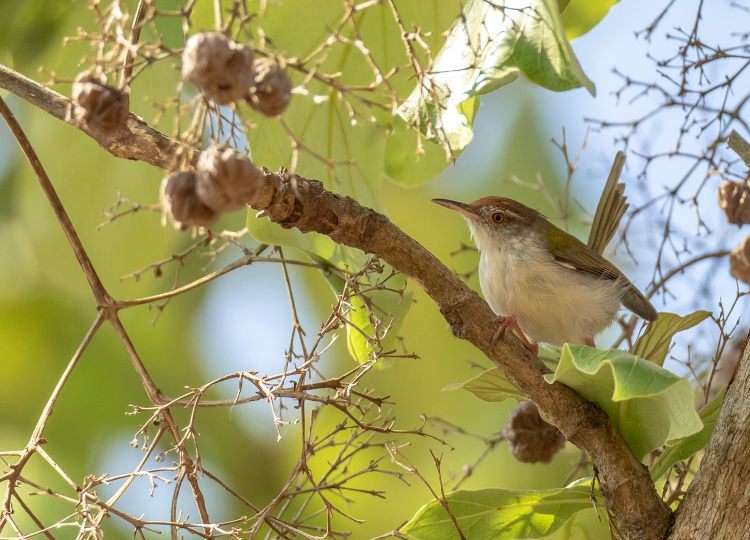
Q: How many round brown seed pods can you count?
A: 8